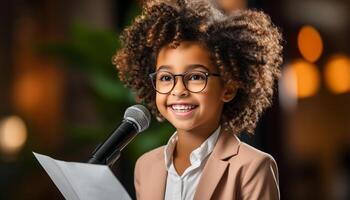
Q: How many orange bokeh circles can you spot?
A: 3